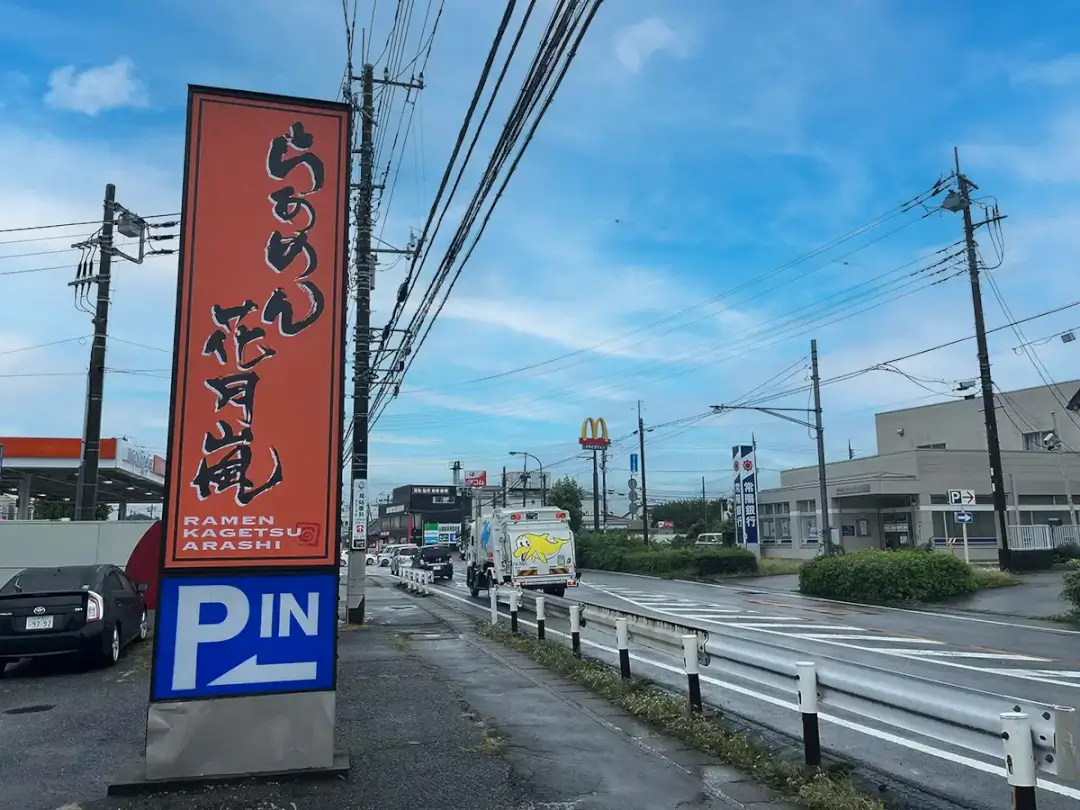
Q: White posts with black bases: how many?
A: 7